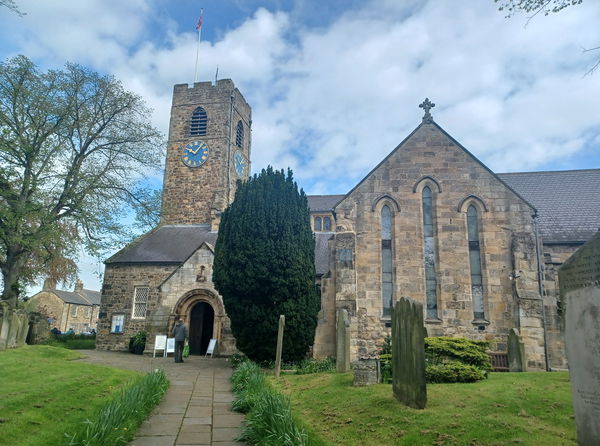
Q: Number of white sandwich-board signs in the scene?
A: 3